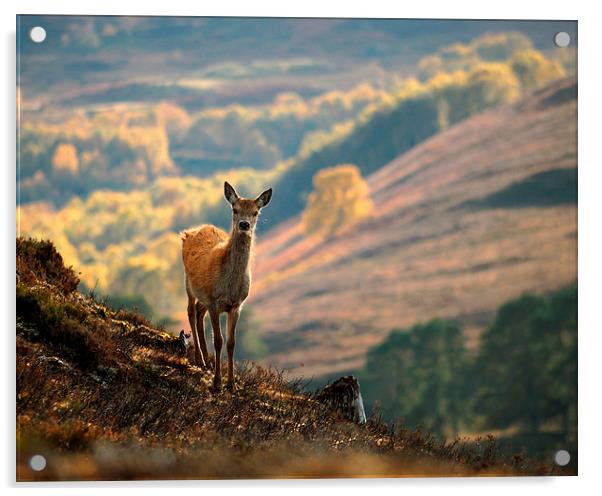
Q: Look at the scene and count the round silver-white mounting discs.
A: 4